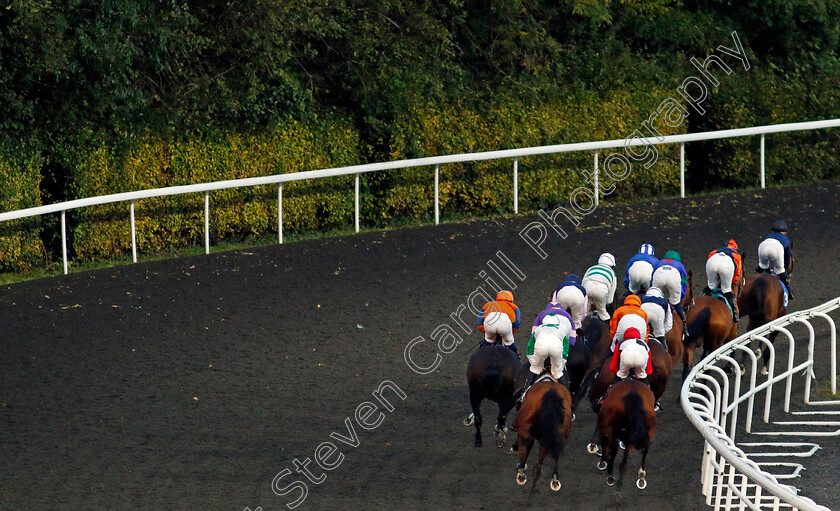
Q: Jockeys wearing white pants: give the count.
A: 12